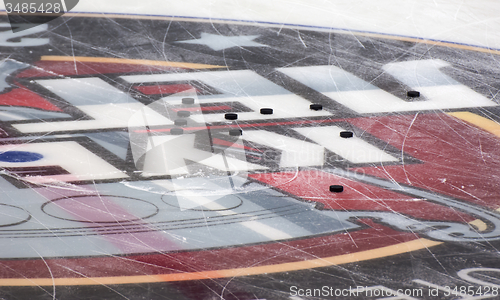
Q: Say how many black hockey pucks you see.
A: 11